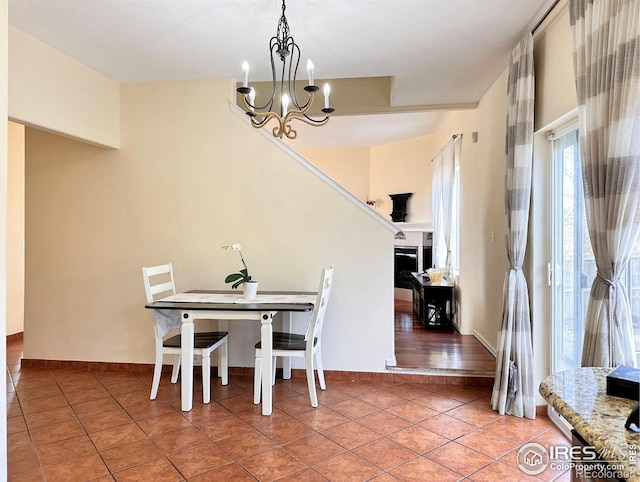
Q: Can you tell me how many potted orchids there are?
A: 1